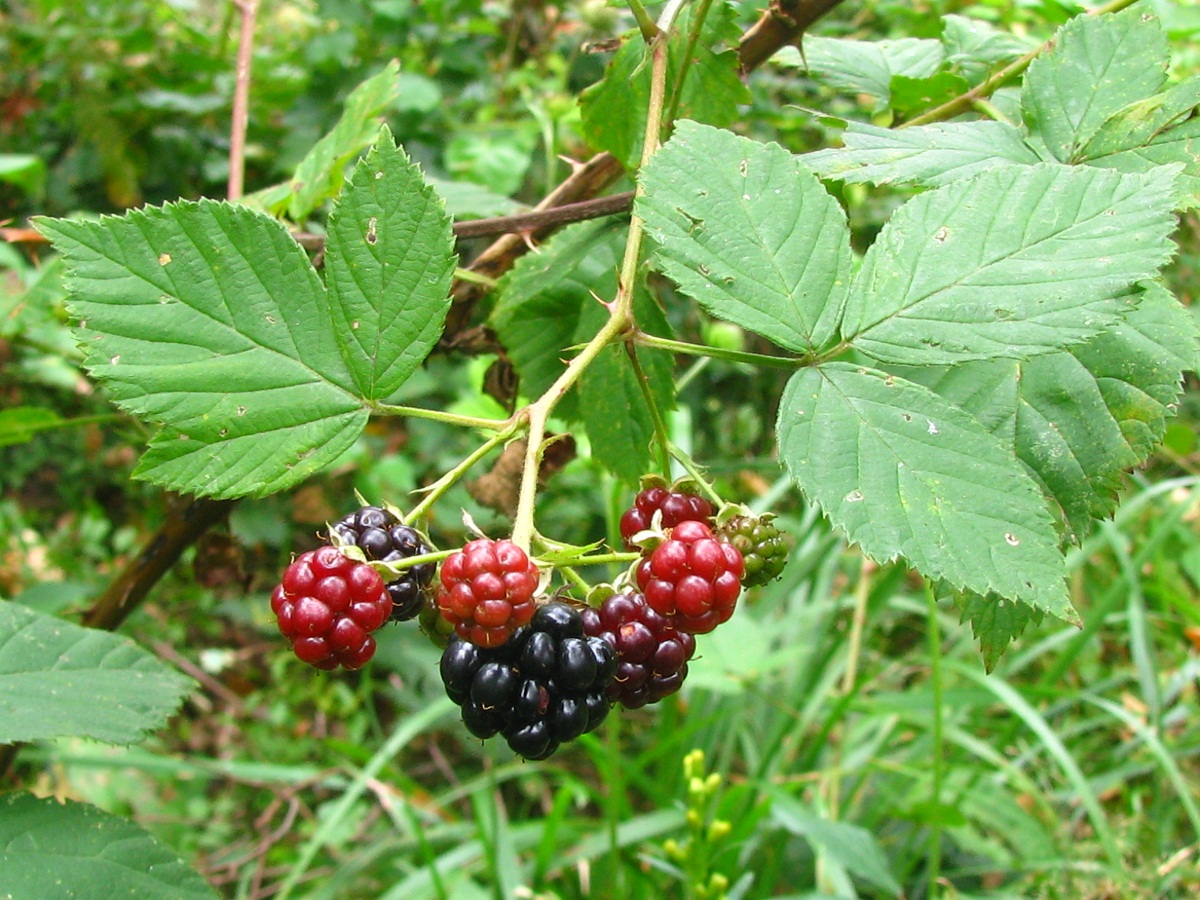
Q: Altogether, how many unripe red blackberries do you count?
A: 5